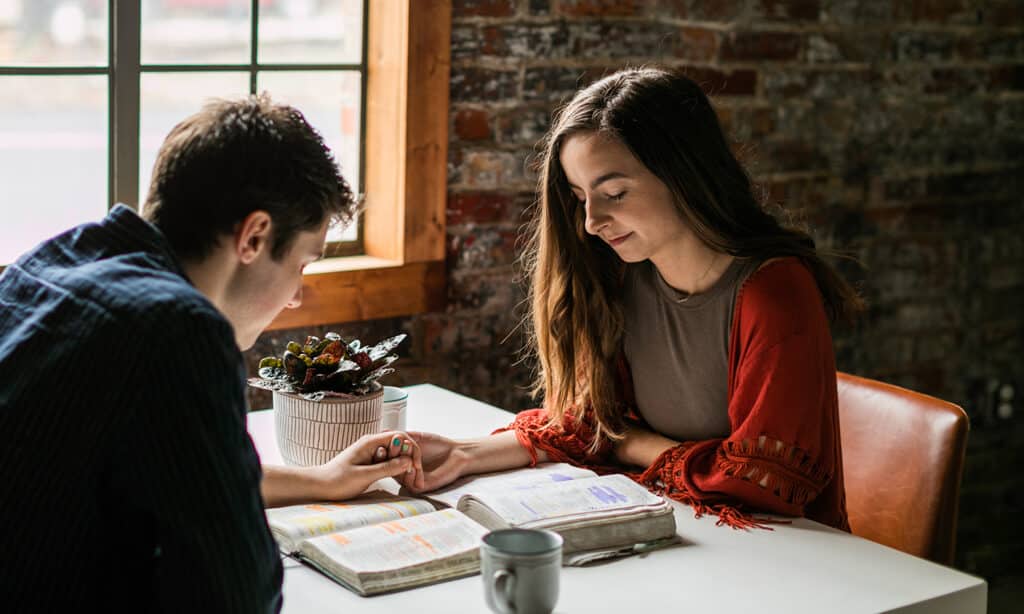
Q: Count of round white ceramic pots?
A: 1